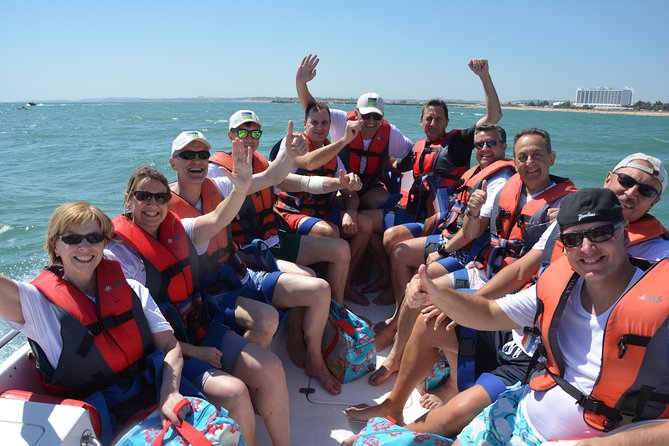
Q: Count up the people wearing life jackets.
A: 11